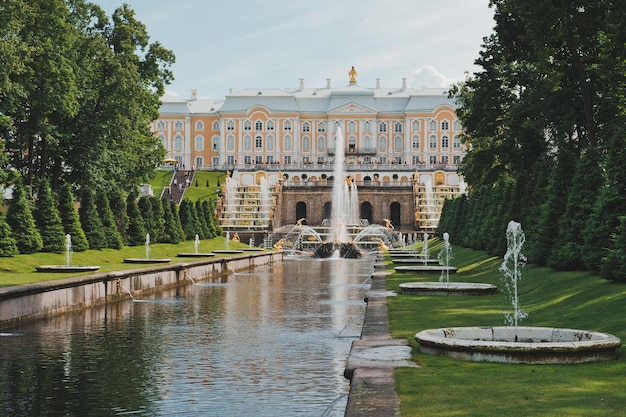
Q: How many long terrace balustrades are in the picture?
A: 2